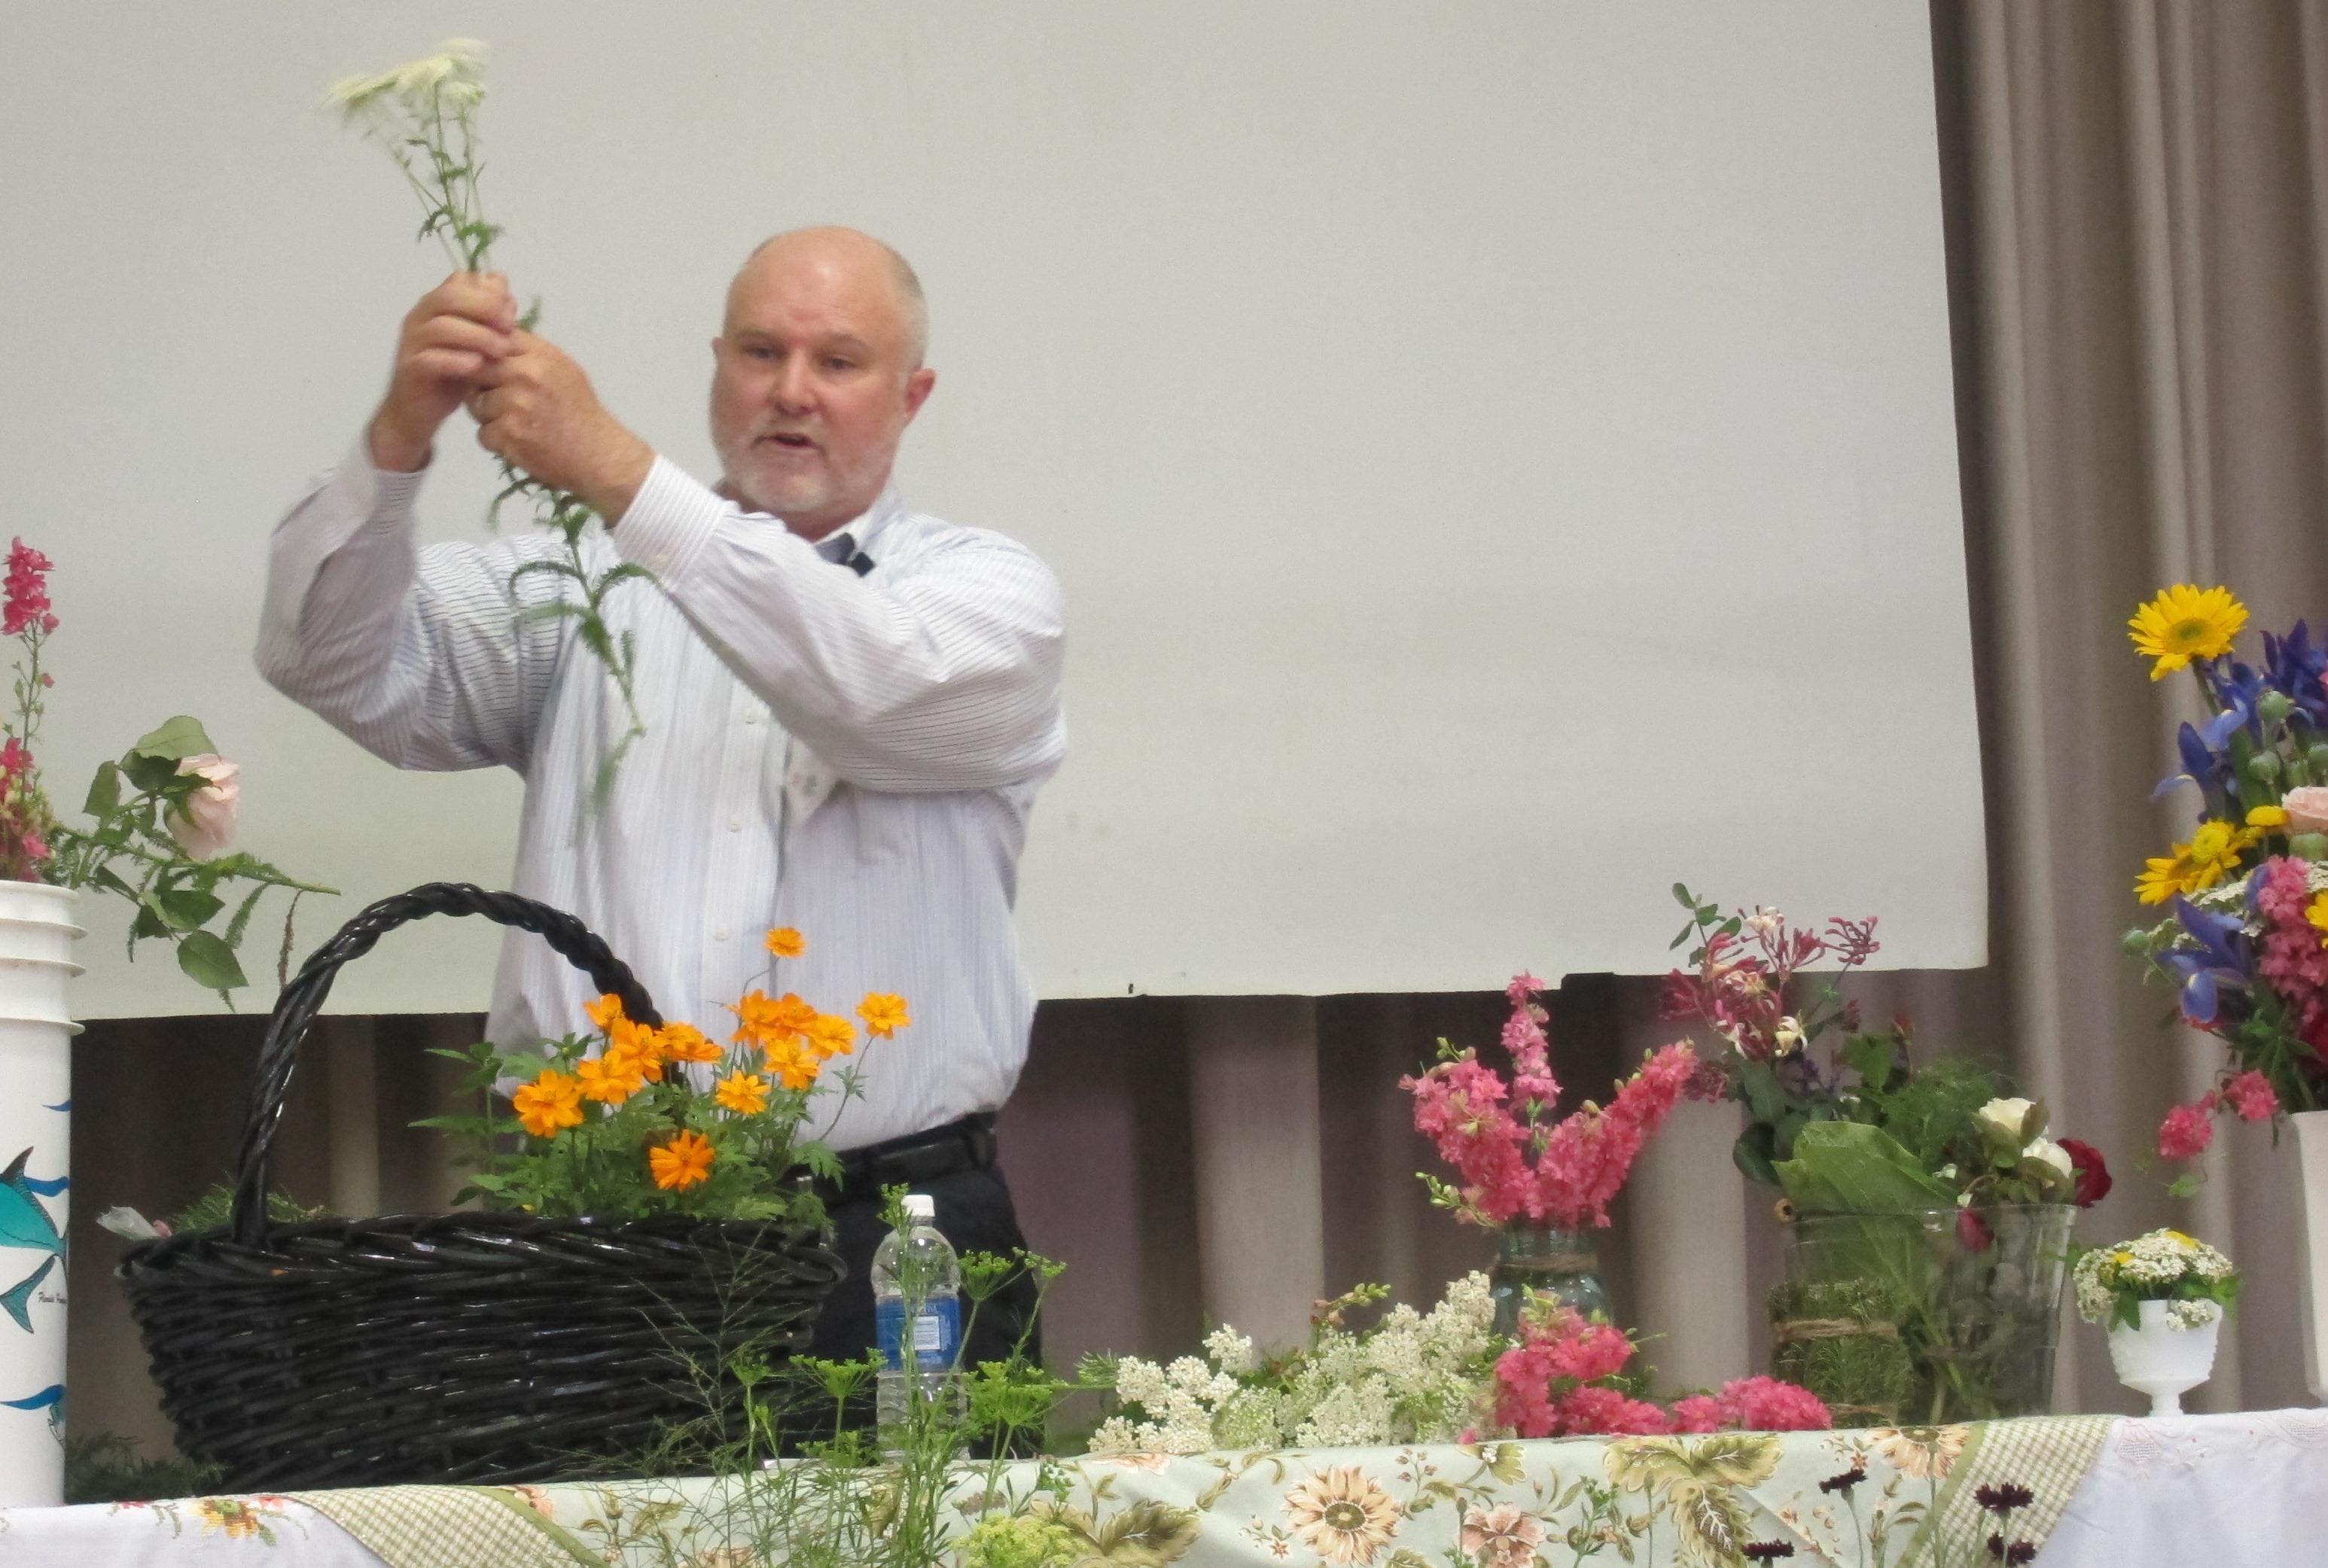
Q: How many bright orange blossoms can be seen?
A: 13